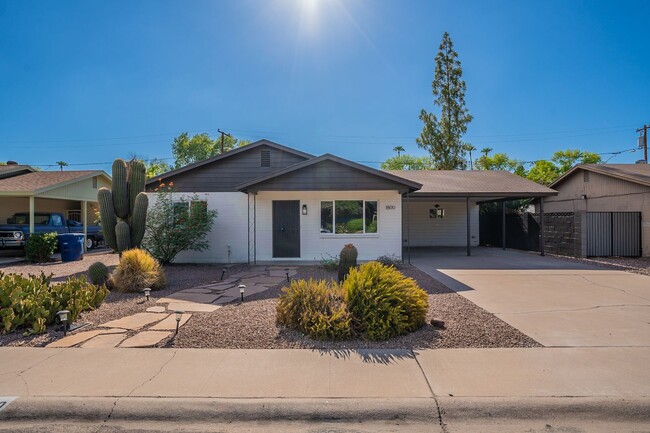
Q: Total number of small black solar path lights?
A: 6